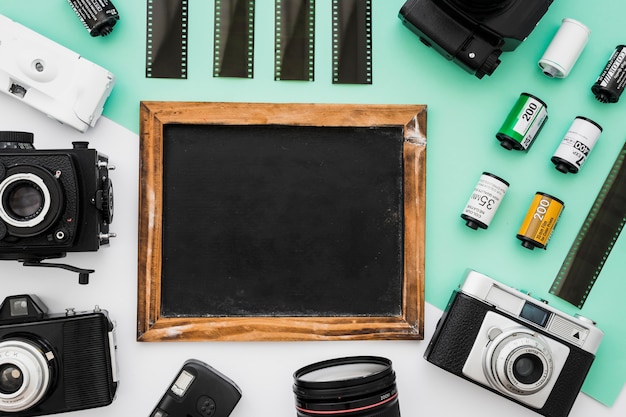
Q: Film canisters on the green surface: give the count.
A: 7